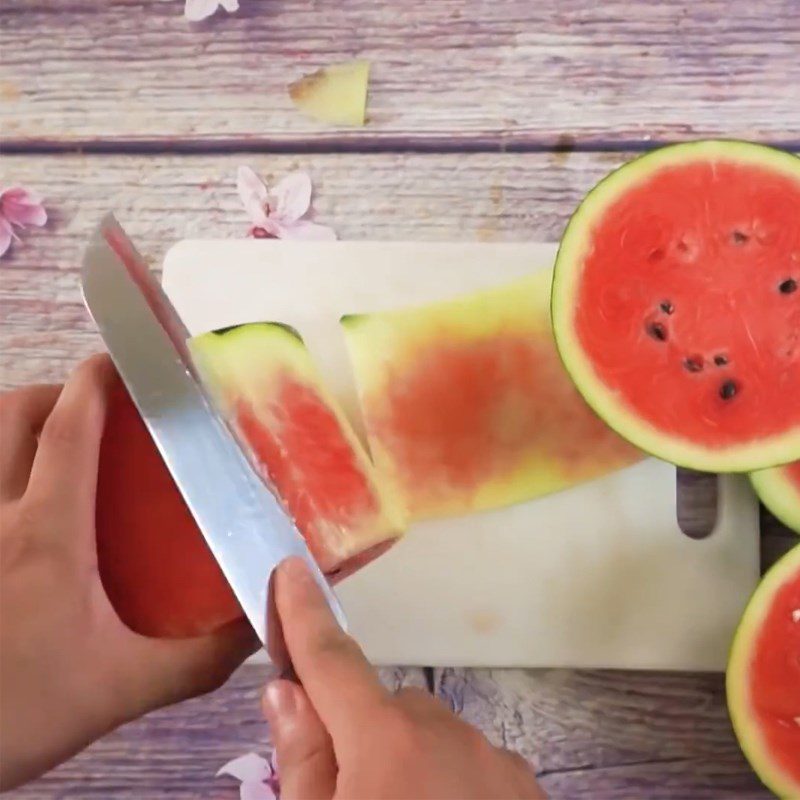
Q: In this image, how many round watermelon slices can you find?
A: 3